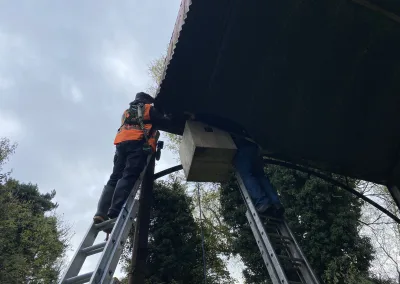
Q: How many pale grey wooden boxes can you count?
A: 1